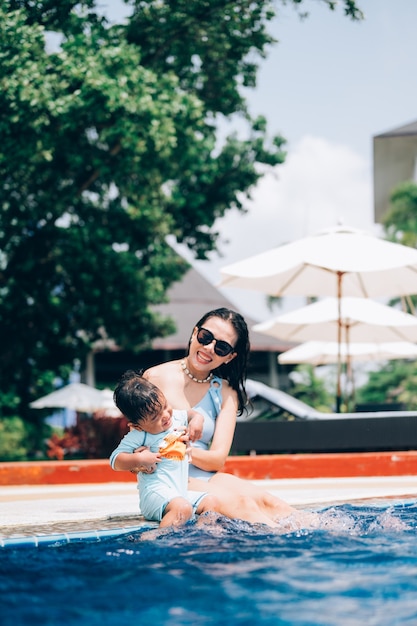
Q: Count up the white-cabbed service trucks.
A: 0